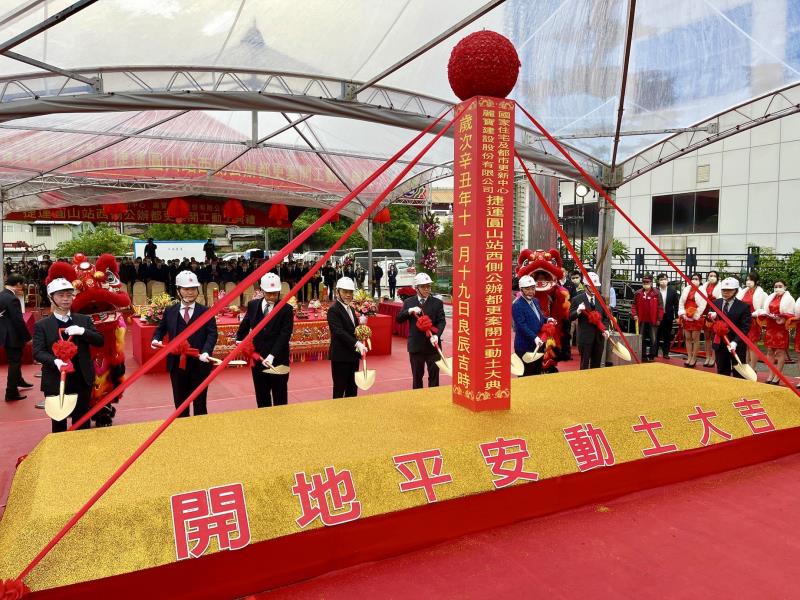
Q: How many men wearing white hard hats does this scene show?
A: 8